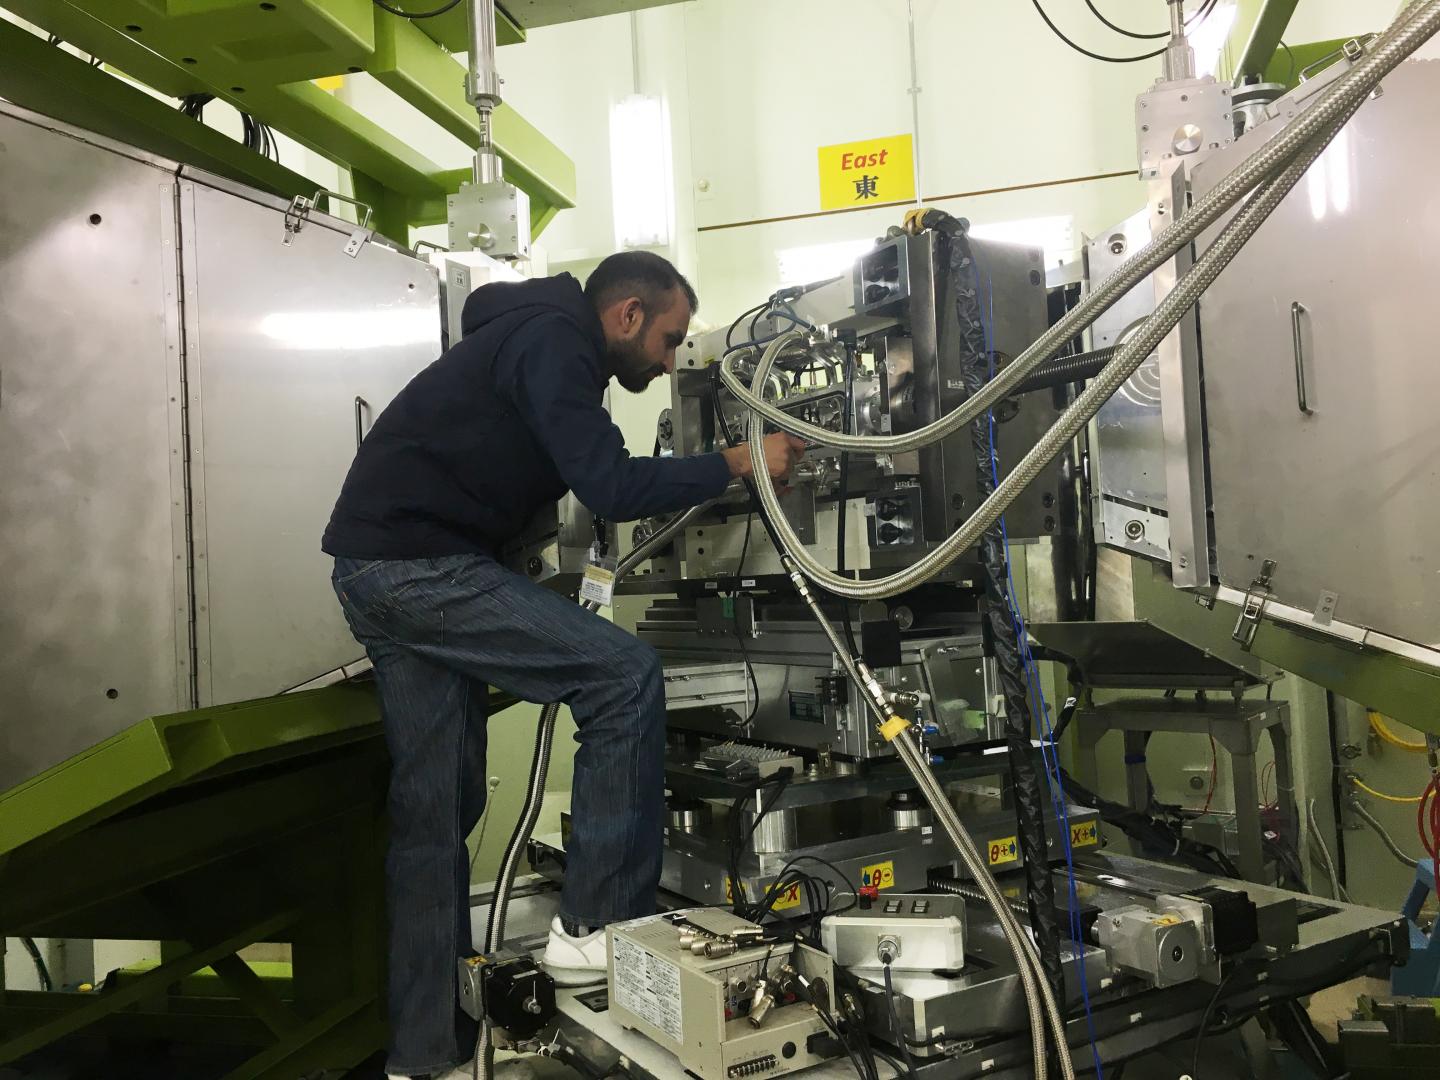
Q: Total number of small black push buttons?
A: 4